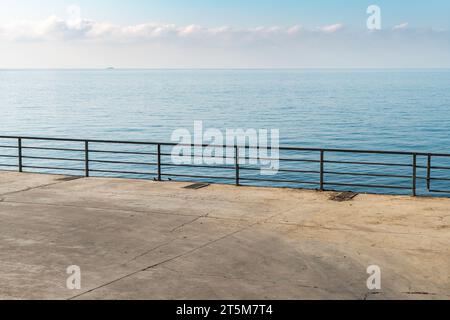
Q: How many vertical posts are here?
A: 7